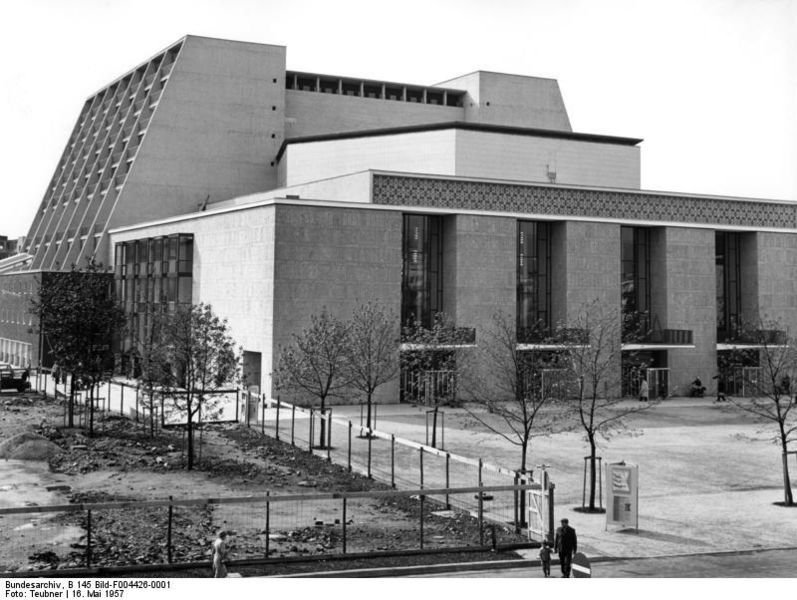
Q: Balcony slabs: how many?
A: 4